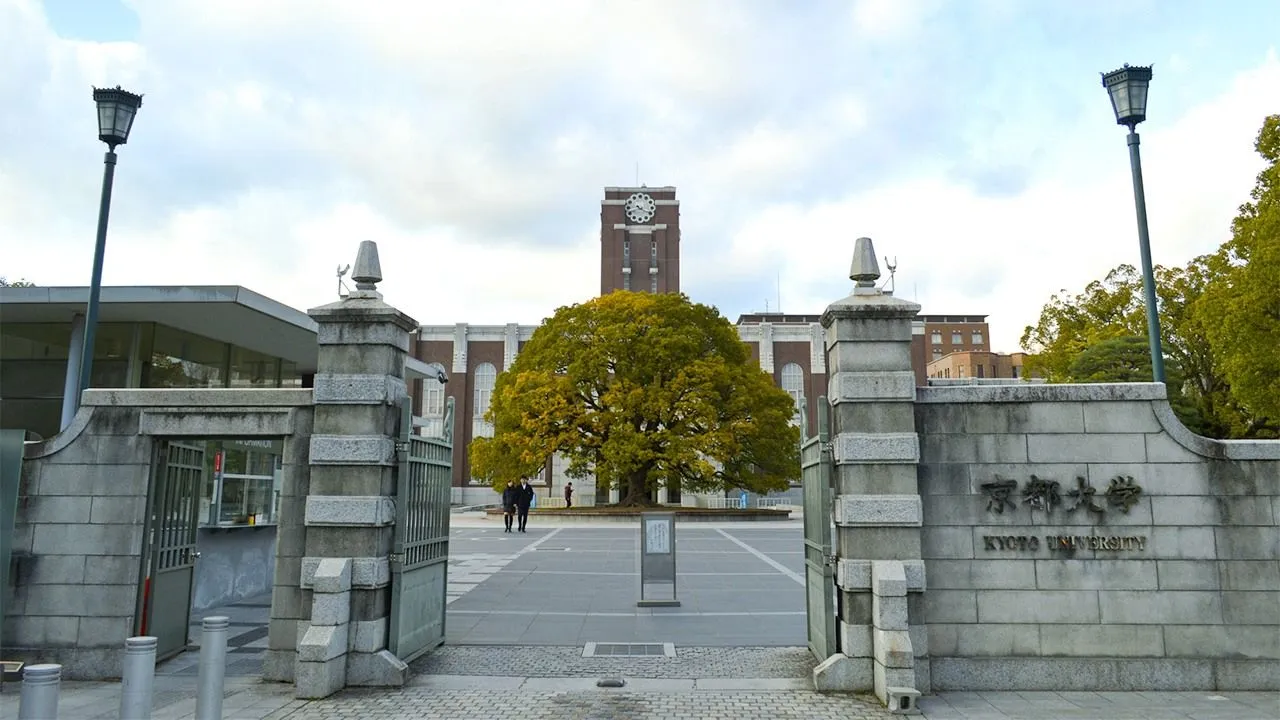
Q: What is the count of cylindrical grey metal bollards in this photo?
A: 3